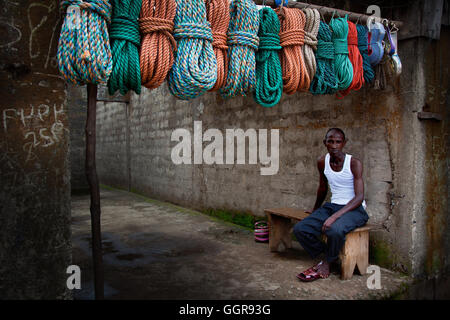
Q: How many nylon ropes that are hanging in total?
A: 13